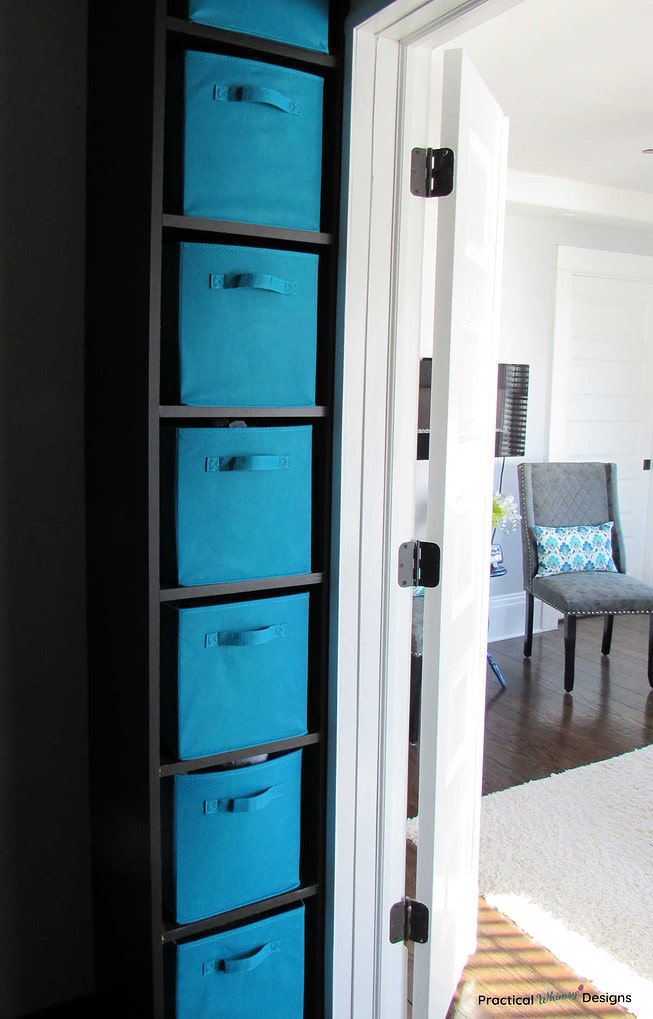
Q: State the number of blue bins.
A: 7